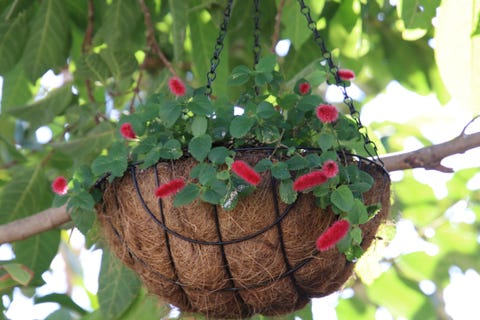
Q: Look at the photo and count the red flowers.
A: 11